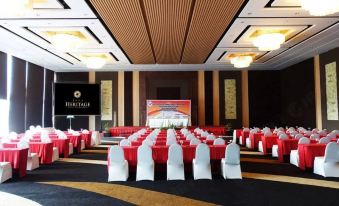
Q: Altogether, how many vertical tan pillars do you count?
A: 7